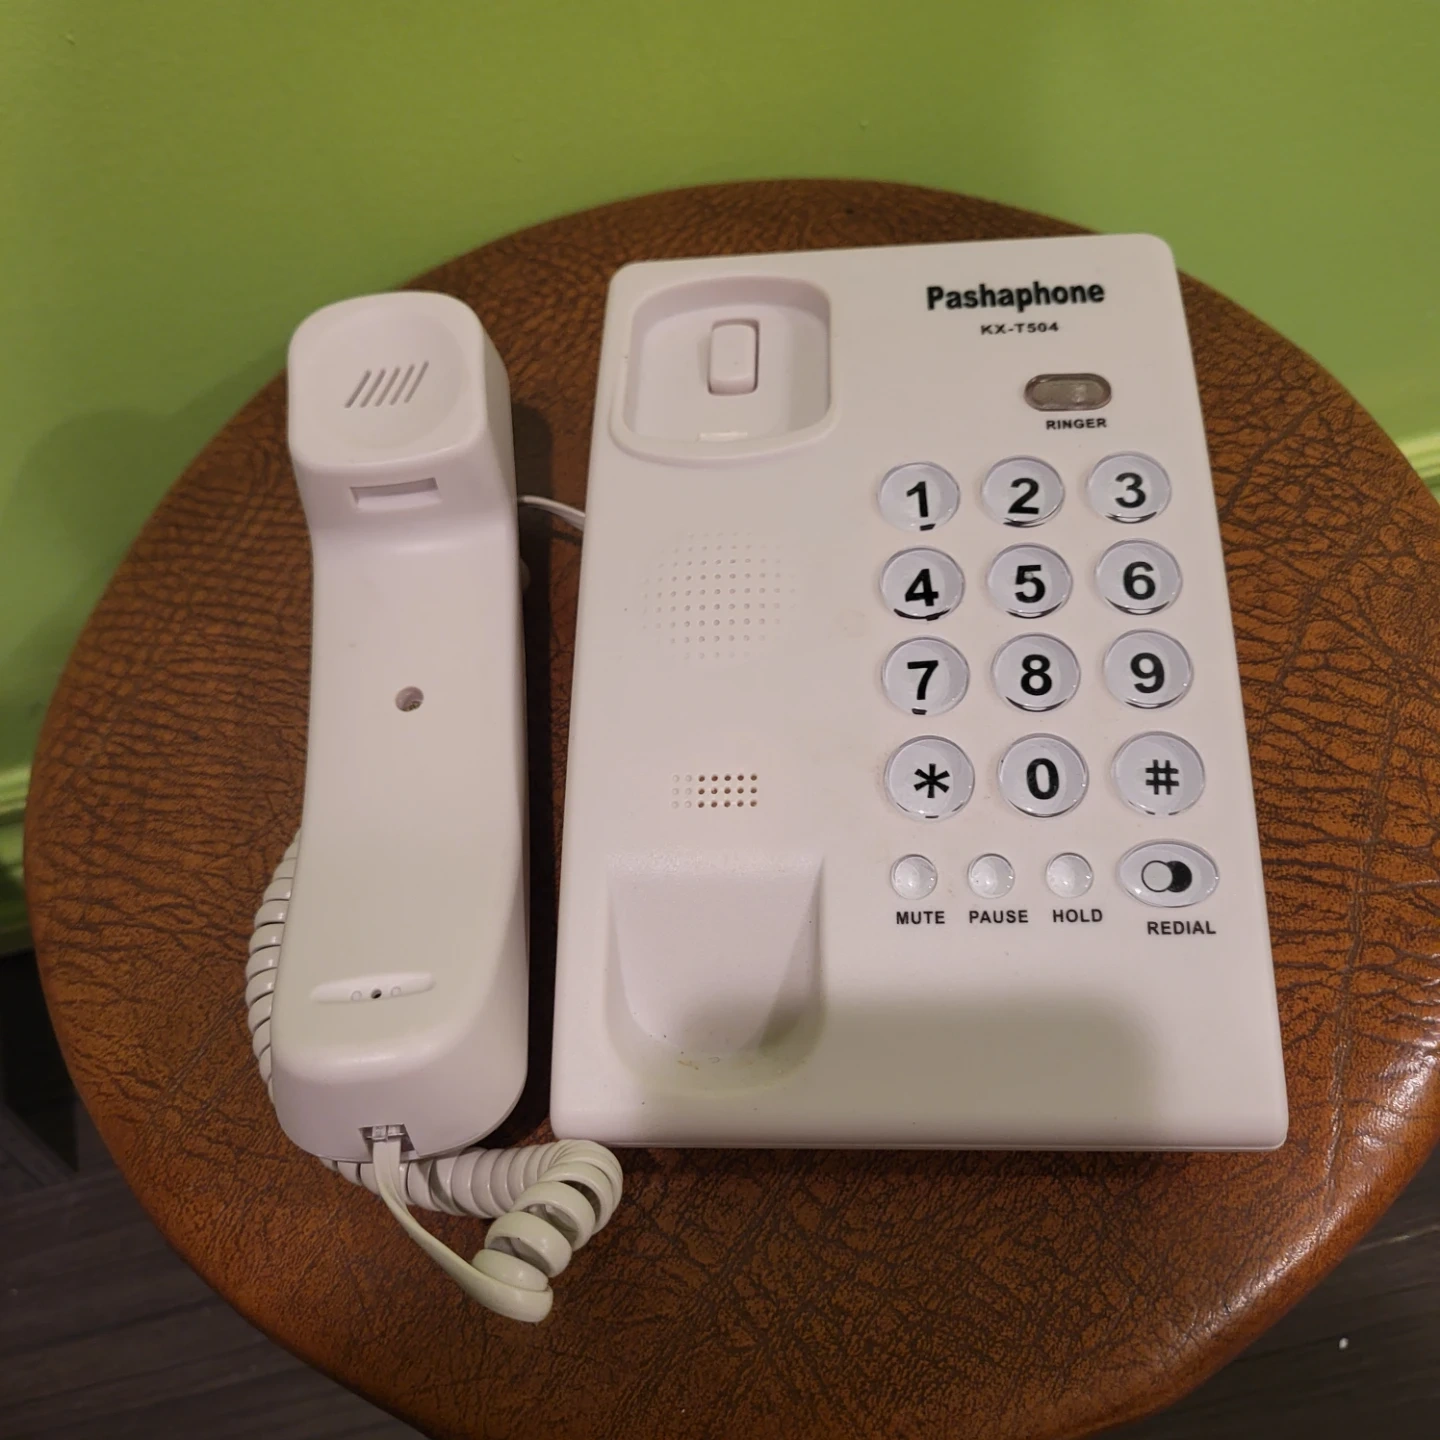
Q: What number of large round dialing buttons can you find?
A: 12